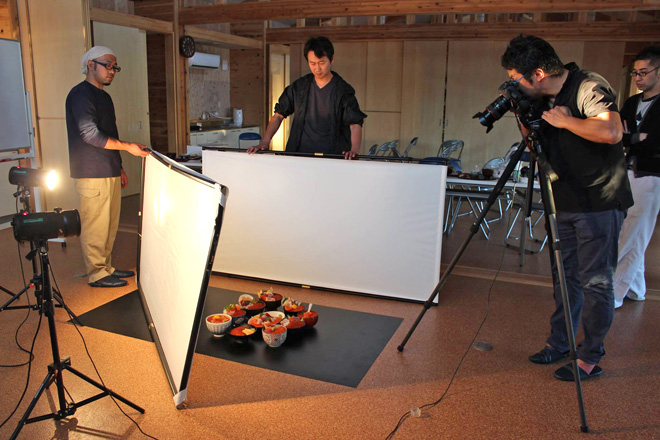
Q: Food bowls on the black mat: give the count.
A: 10